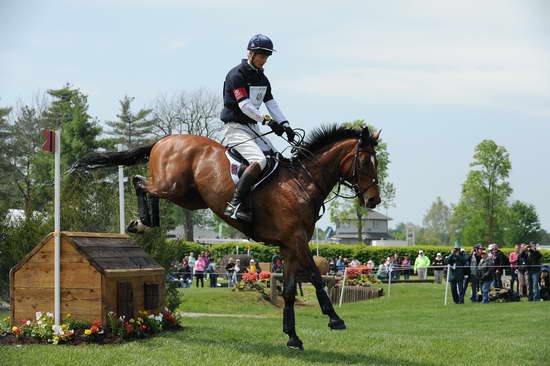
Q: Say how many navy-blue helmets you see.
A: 1